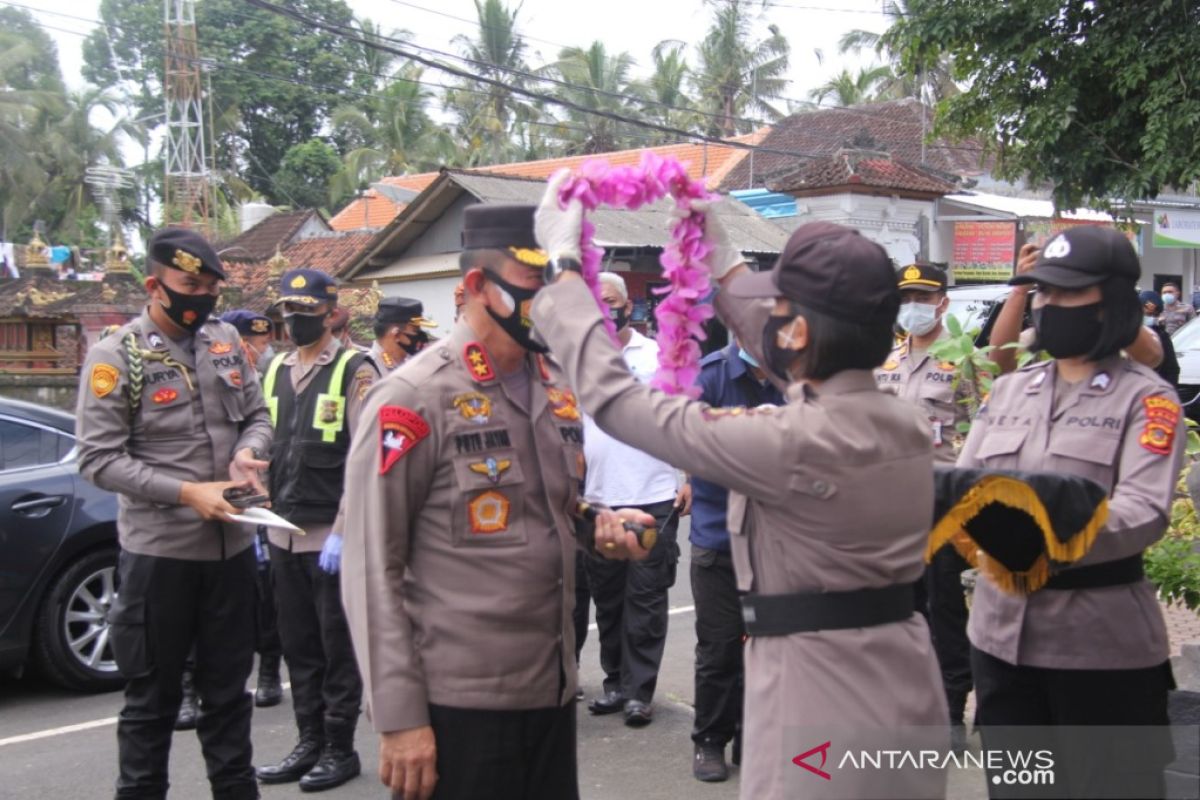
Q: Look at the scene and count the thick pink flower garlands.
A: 1